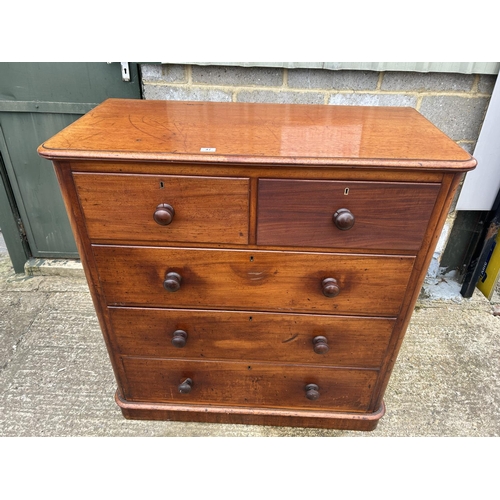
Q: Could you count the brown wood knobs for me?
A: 8